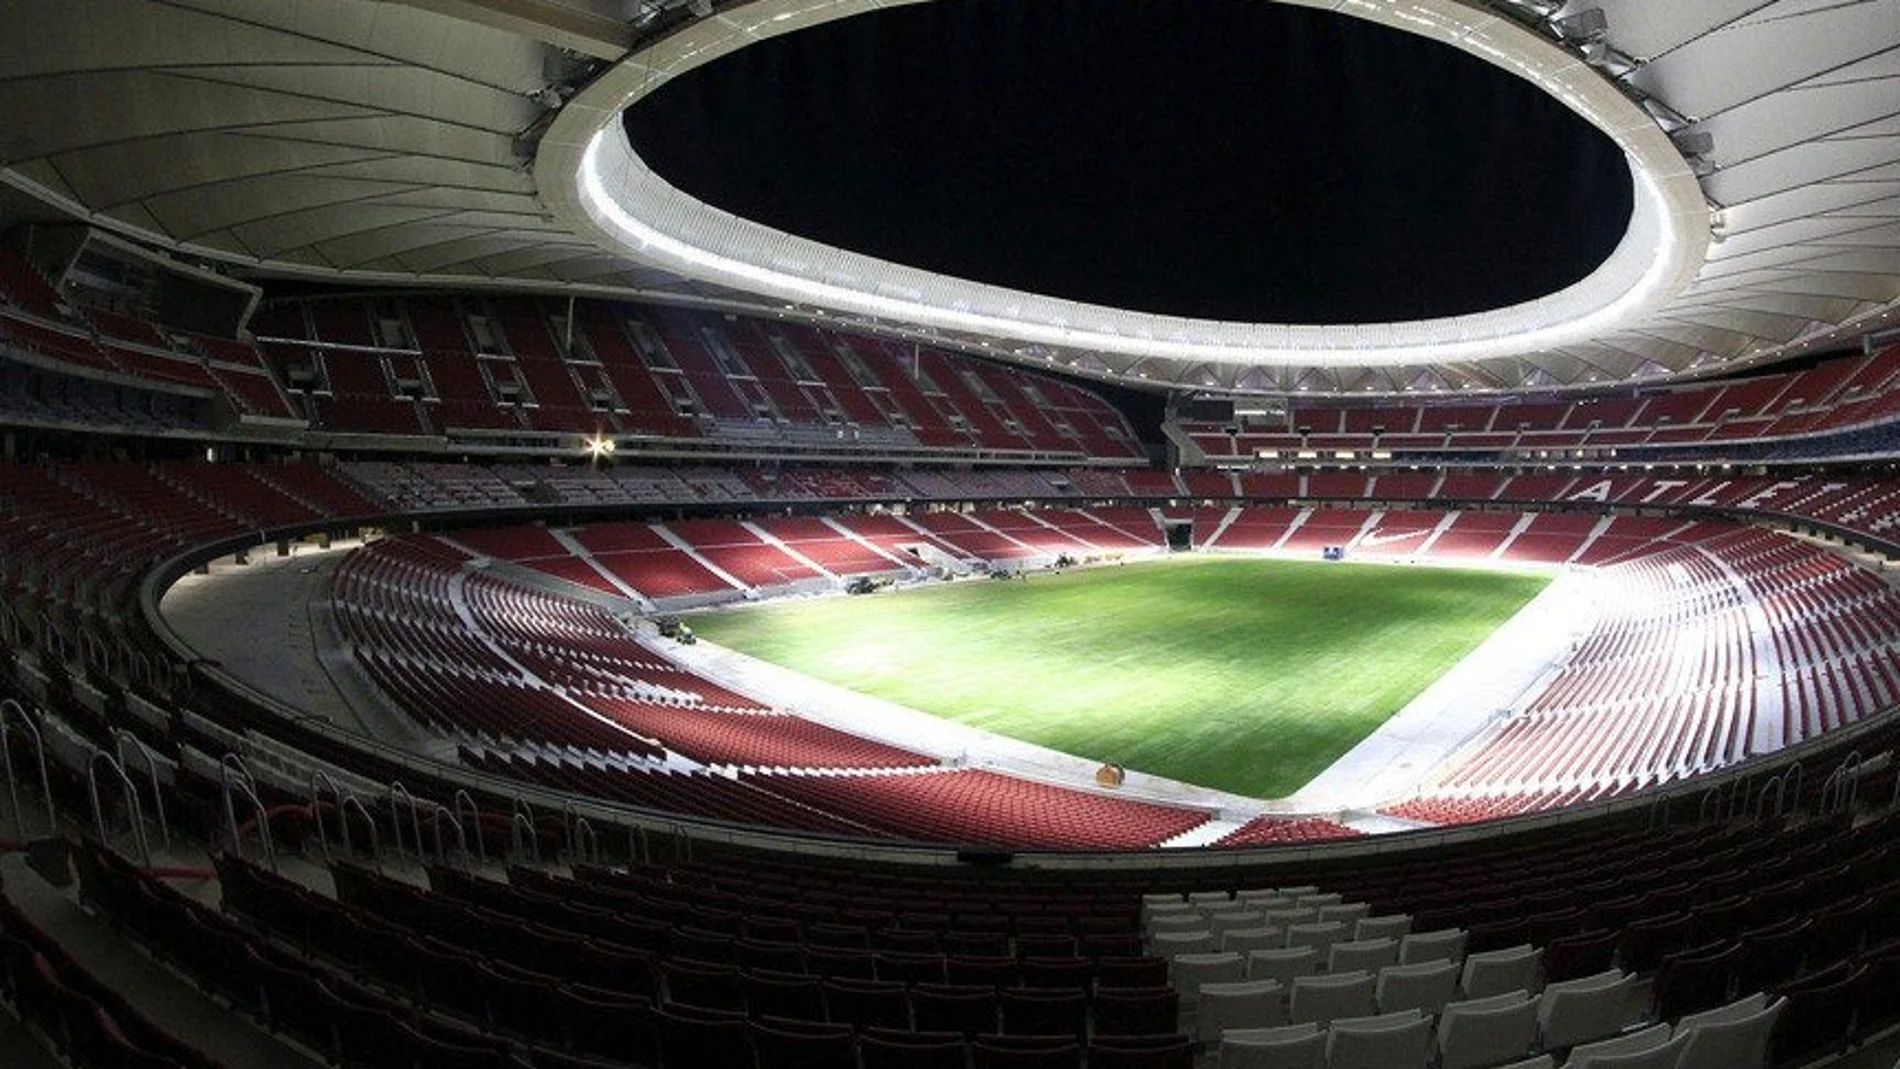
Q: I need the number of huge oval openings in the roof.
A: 1